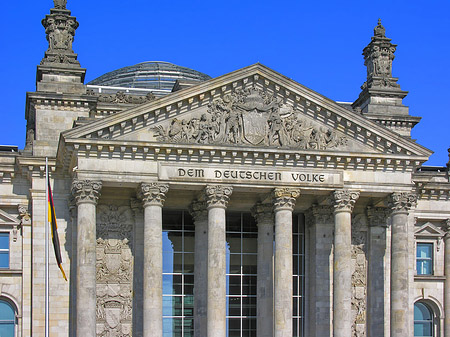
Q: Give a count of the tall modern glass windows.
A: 3